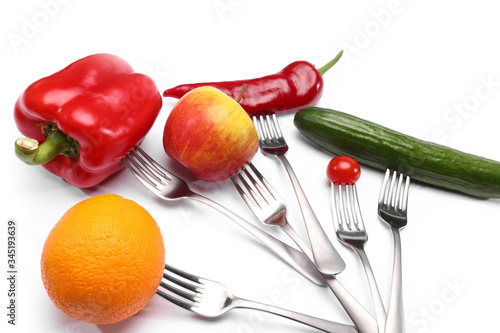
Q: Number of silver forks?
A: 6